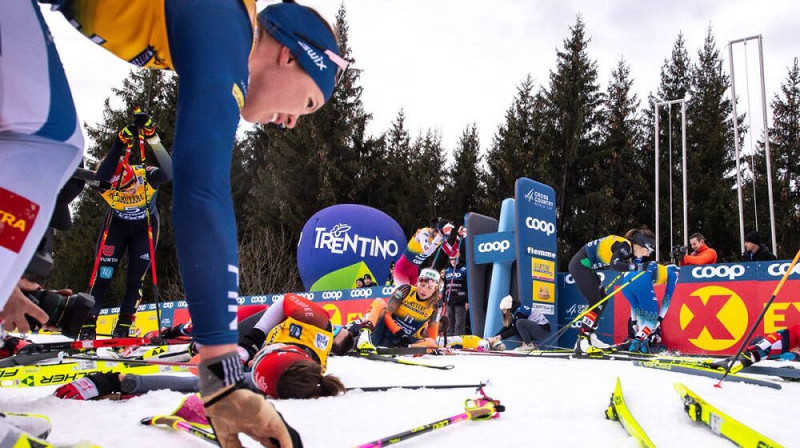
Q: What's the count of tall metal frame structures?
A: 2